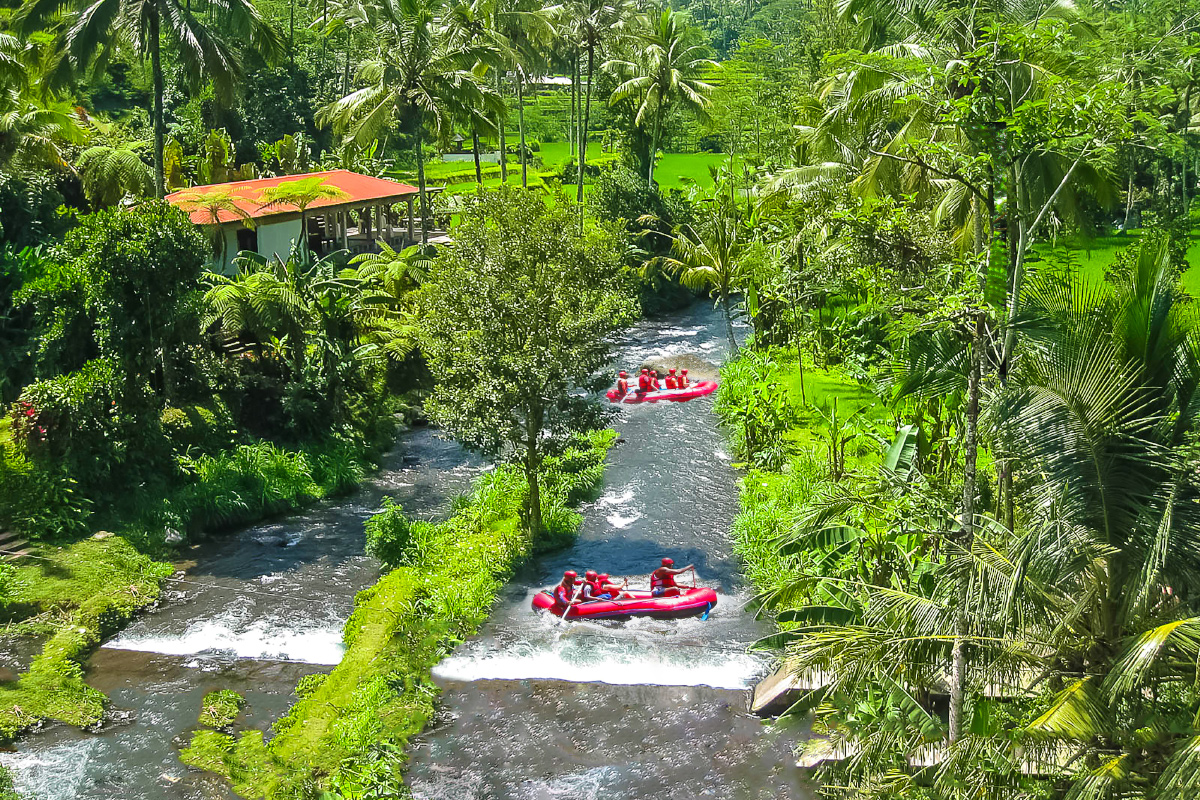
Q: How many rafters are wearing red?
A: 9